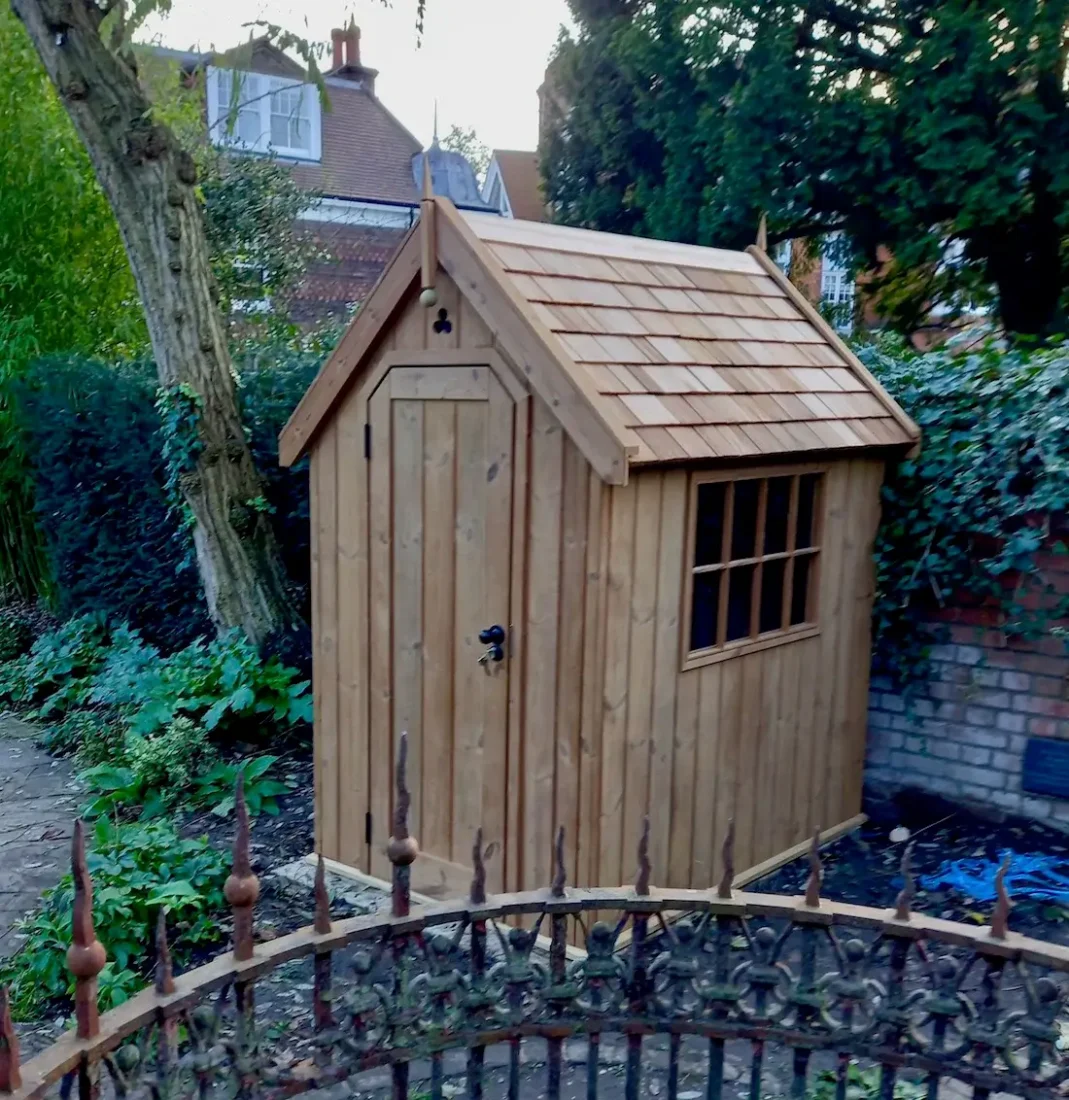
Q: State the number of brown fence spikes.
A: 13